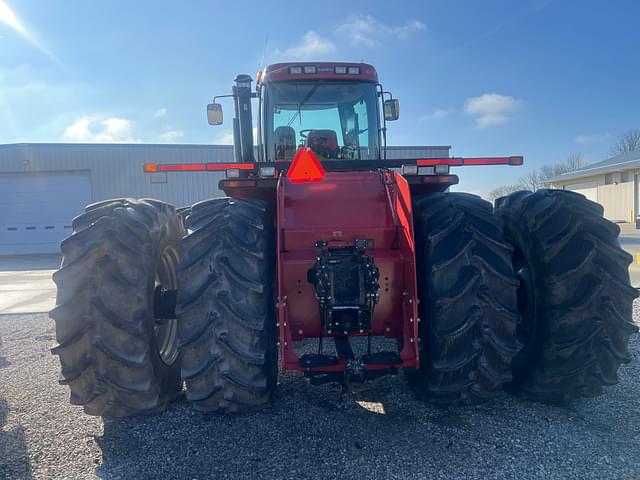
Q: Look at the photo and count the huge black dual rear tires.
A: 4